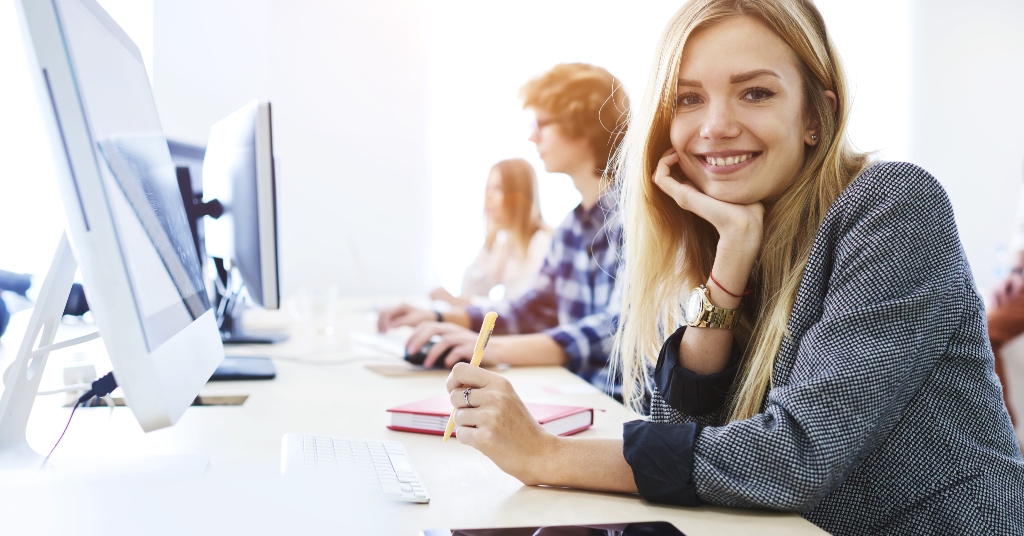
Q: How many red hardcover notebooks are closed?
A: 1